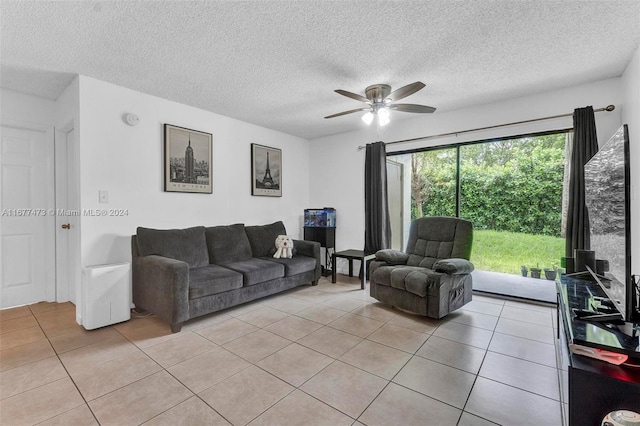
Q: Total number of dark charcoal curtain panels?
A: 2